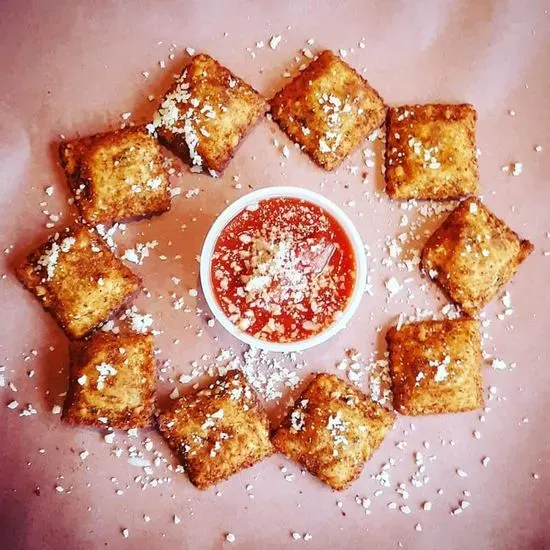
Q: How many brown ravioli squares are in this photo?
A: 10